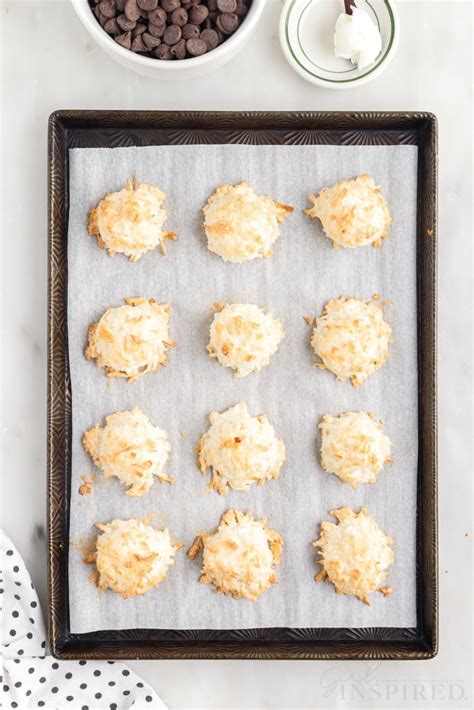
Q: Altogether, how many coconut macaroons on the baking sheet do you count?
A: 12